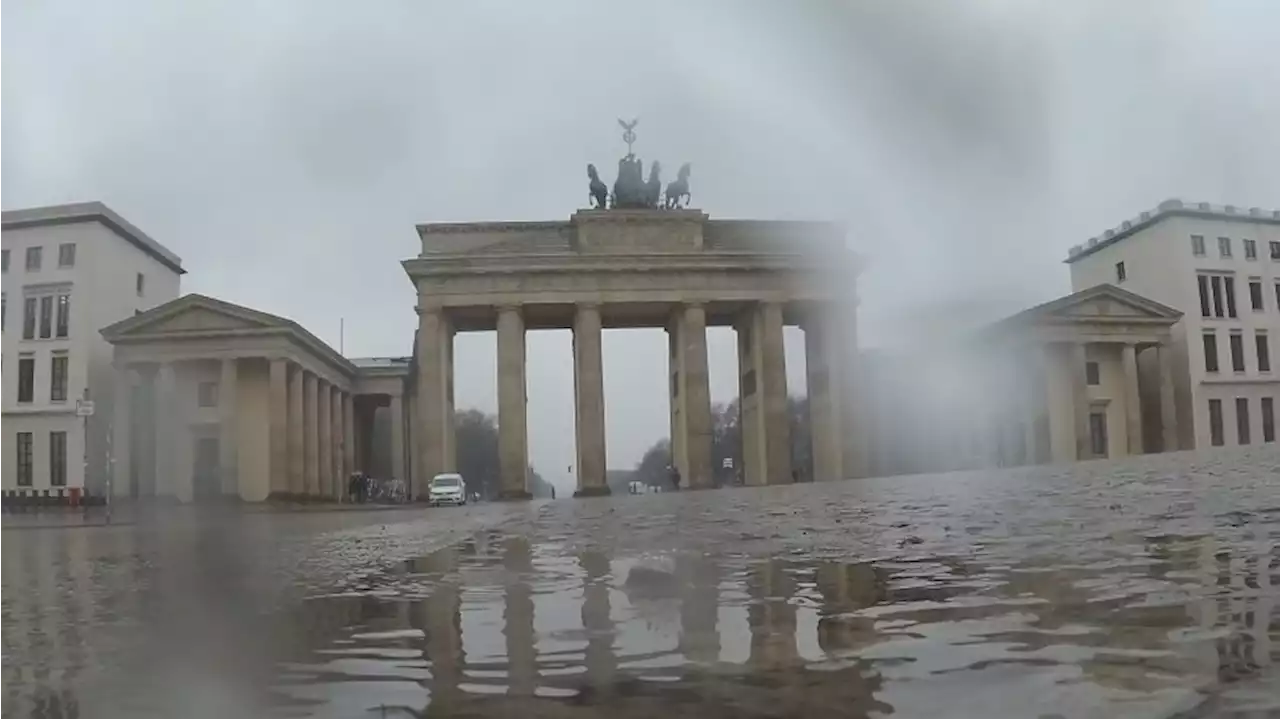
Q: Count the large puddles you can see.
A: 1